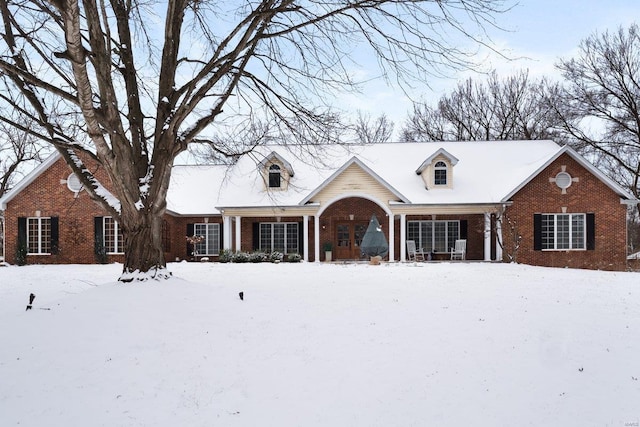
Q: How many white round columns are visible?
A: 8